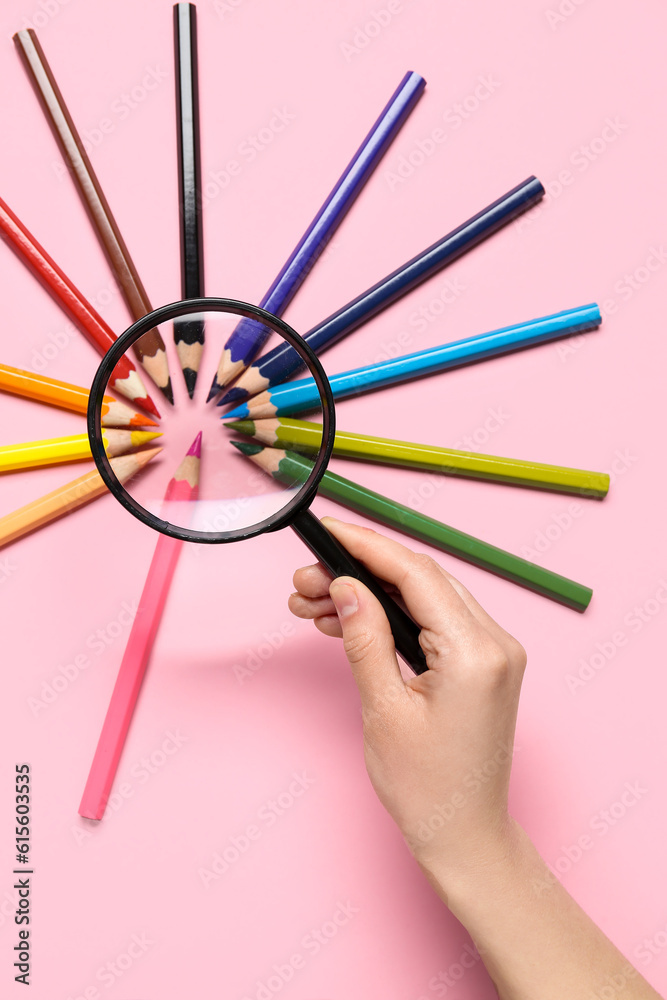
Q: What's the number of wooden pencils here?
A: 12